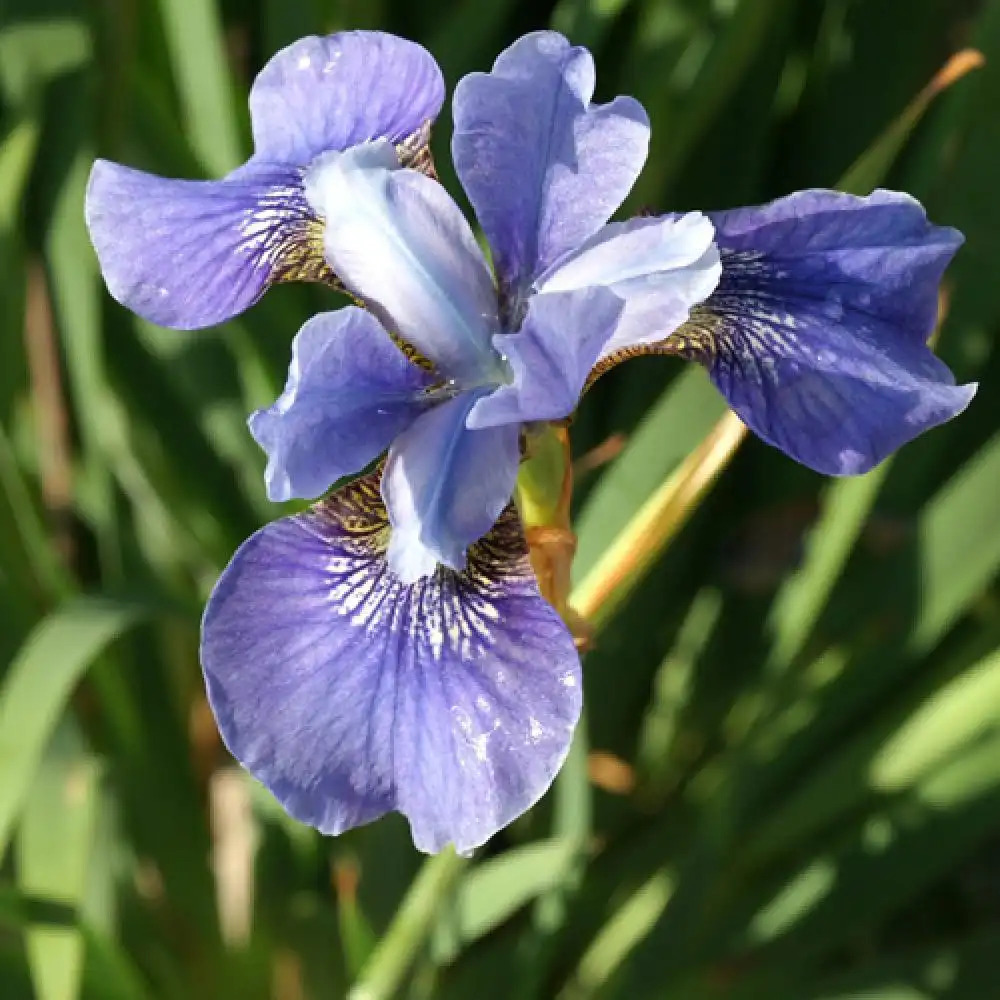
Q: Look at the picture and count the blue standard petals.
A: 3